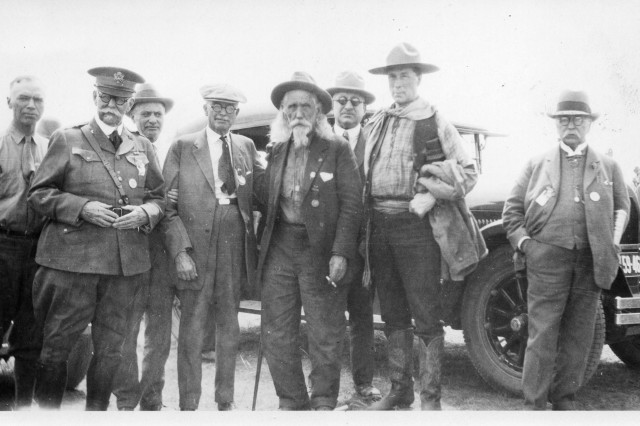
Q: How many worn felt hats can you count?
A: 5